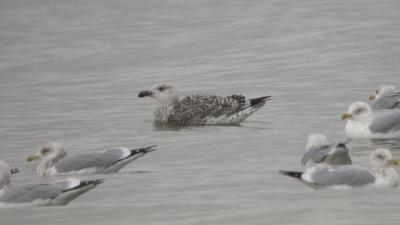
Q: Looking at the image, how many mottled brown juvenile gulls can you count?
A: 1